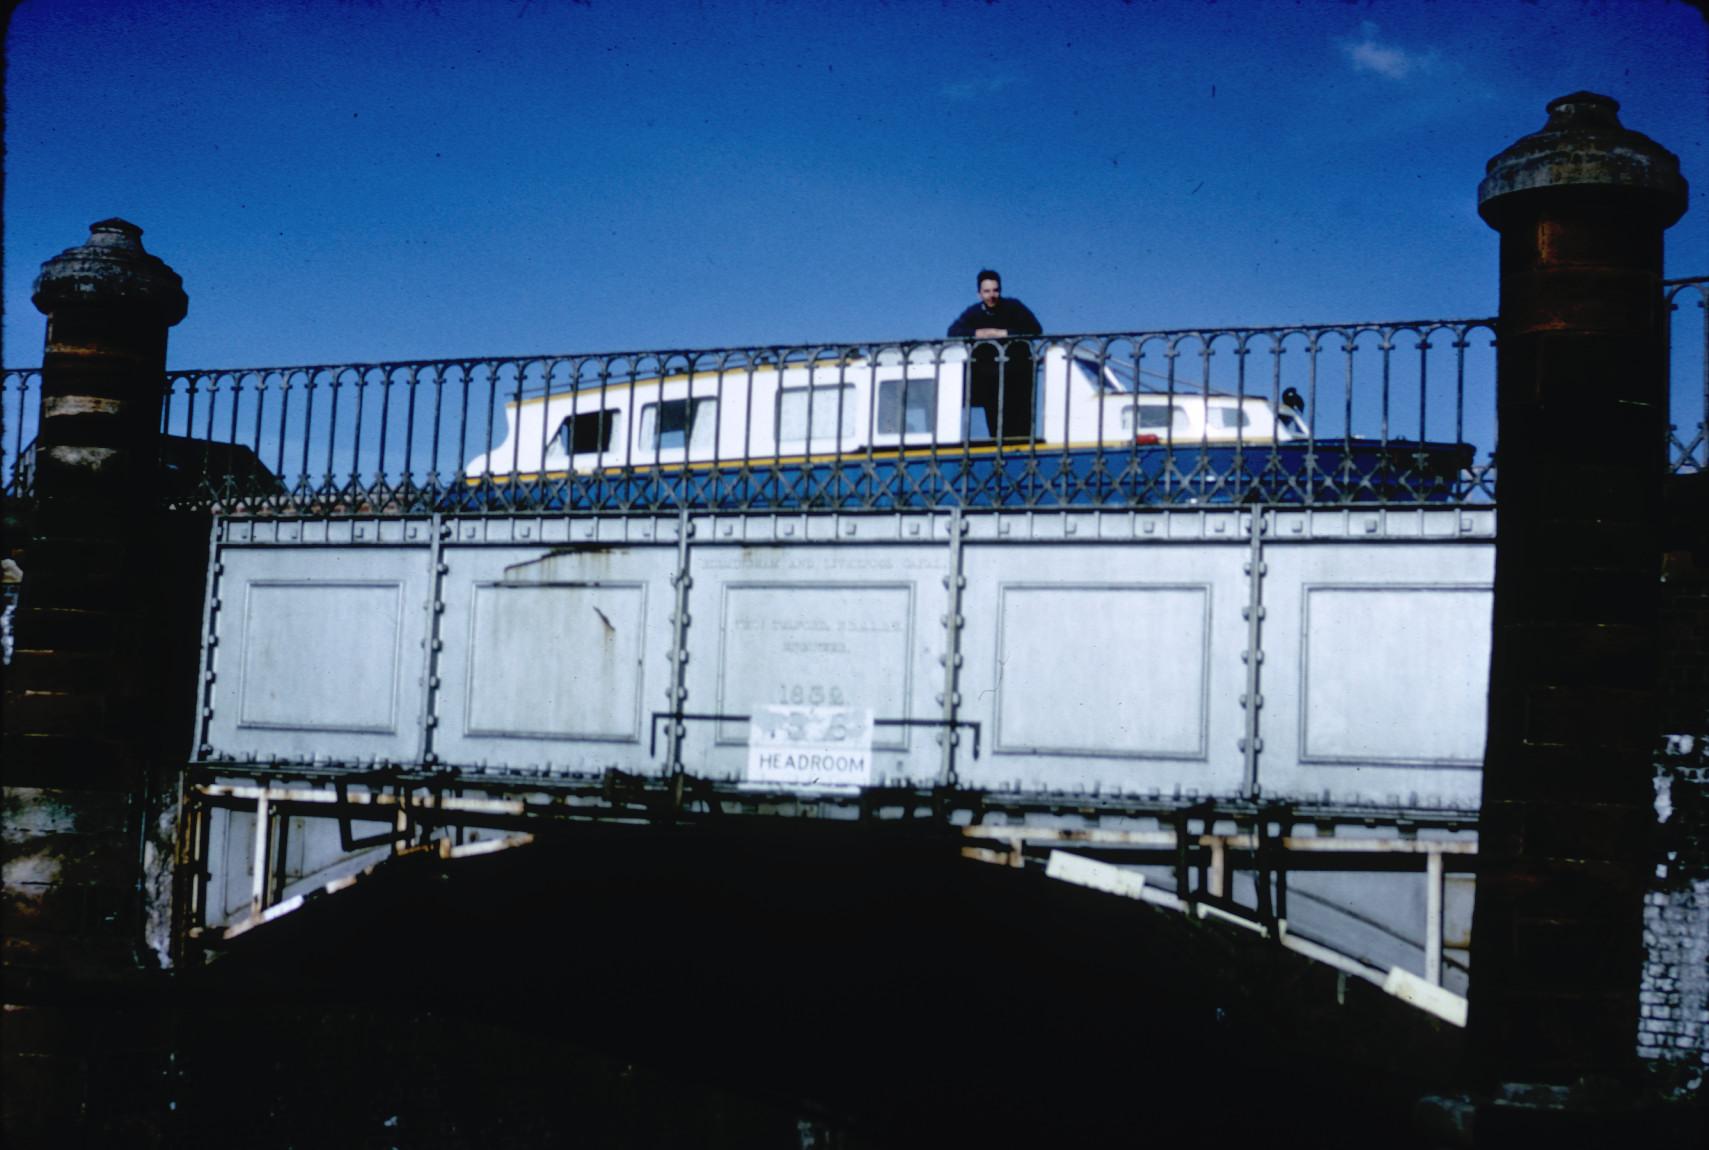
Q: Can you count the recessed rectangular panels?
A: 5